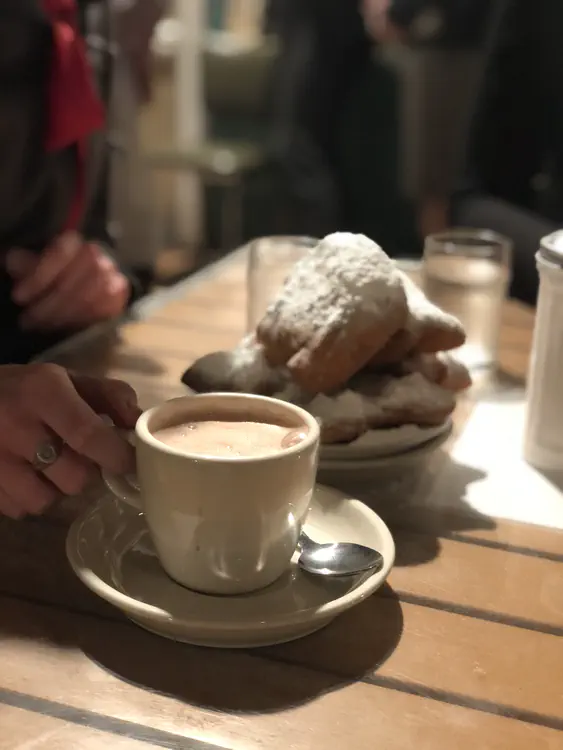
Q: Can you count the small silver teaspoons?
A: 1